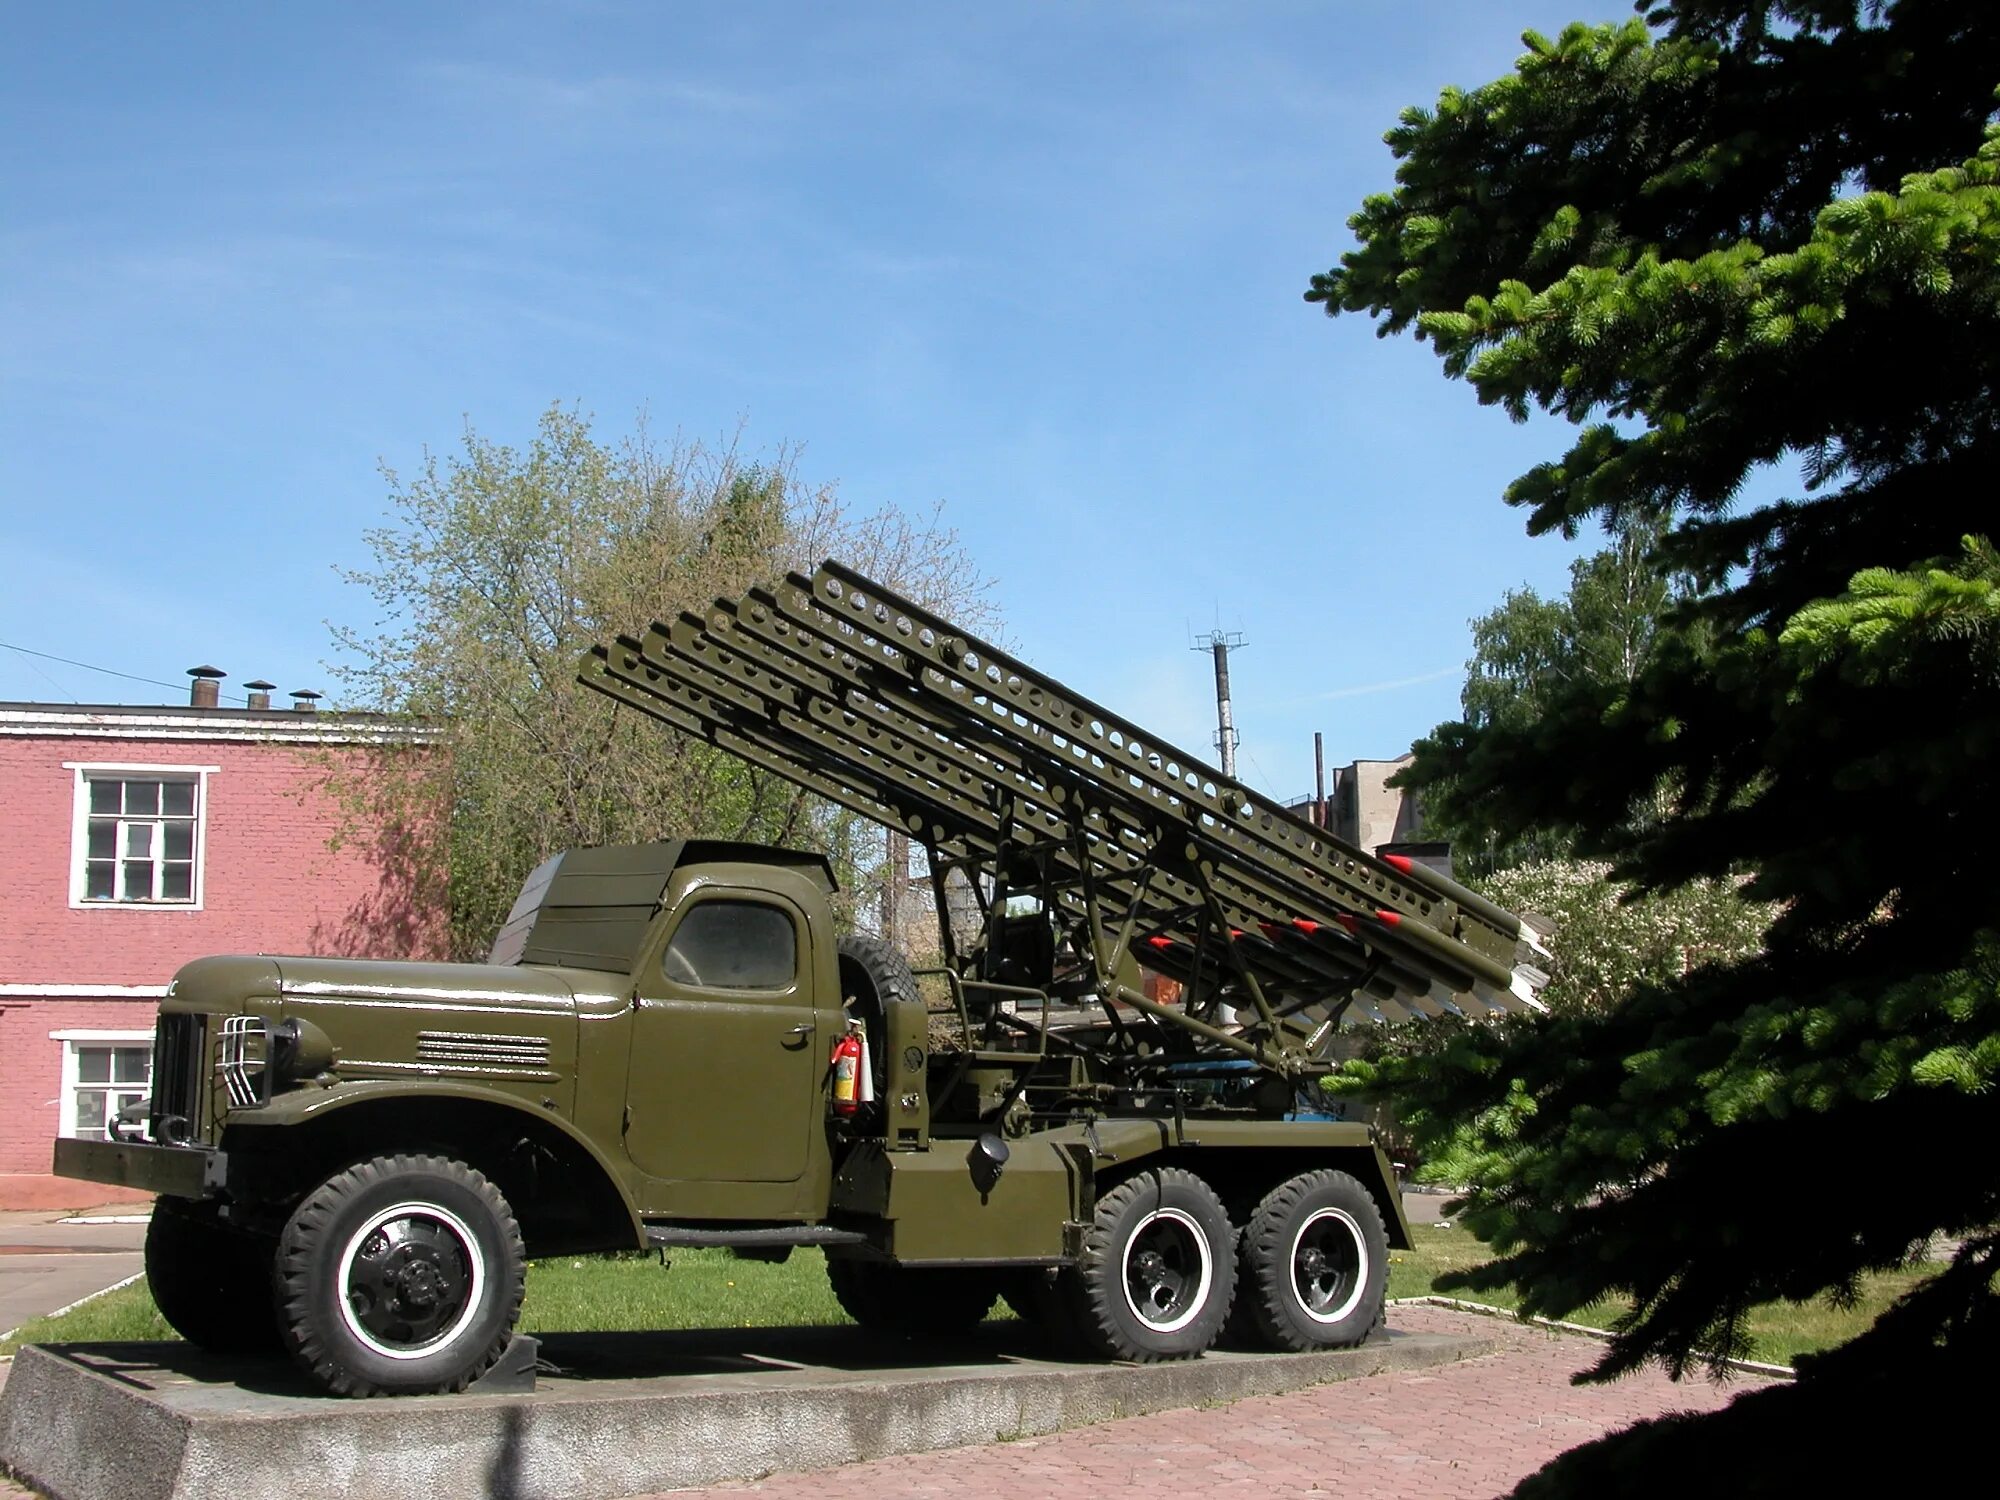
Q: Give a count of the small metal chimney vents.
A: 3